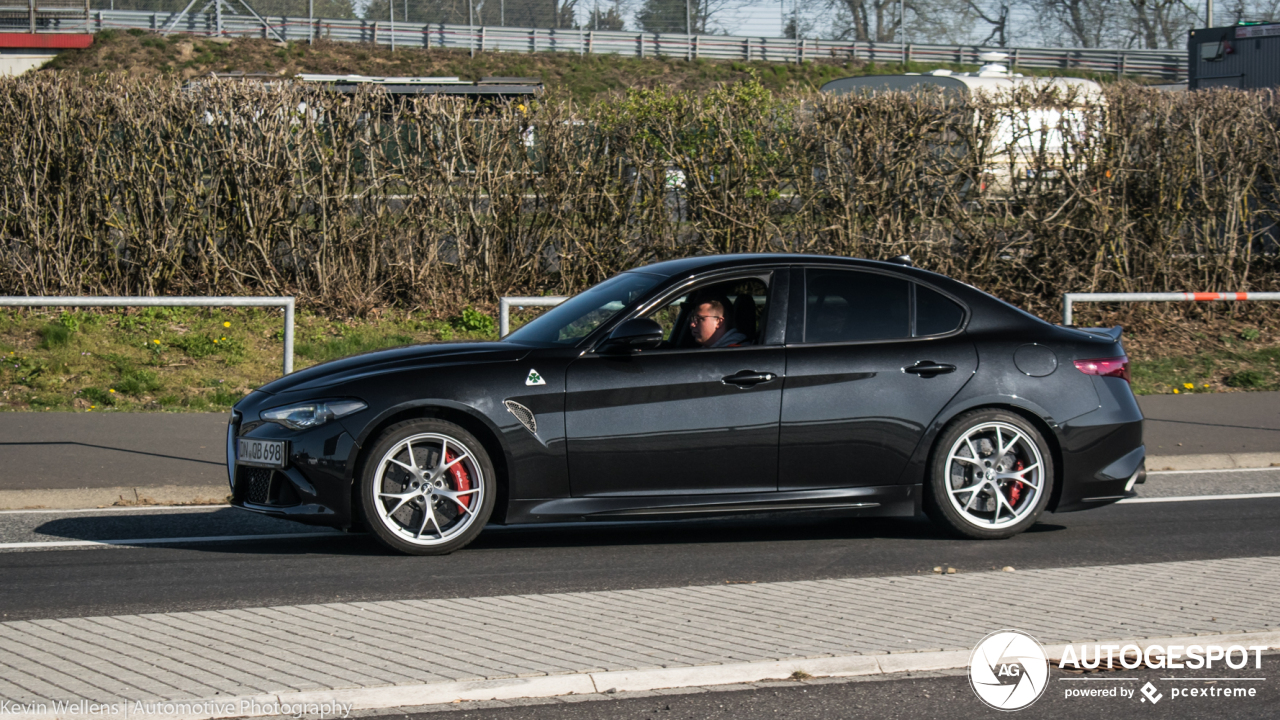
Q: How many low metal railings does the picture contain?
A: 3